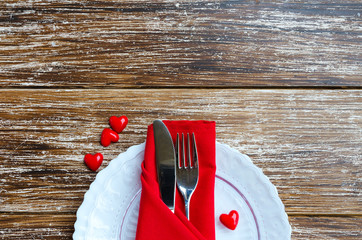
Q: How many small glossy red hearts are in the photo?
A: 4